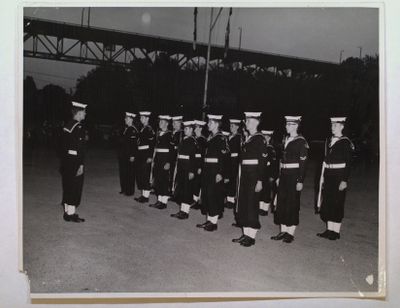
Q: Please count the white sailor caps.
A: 14